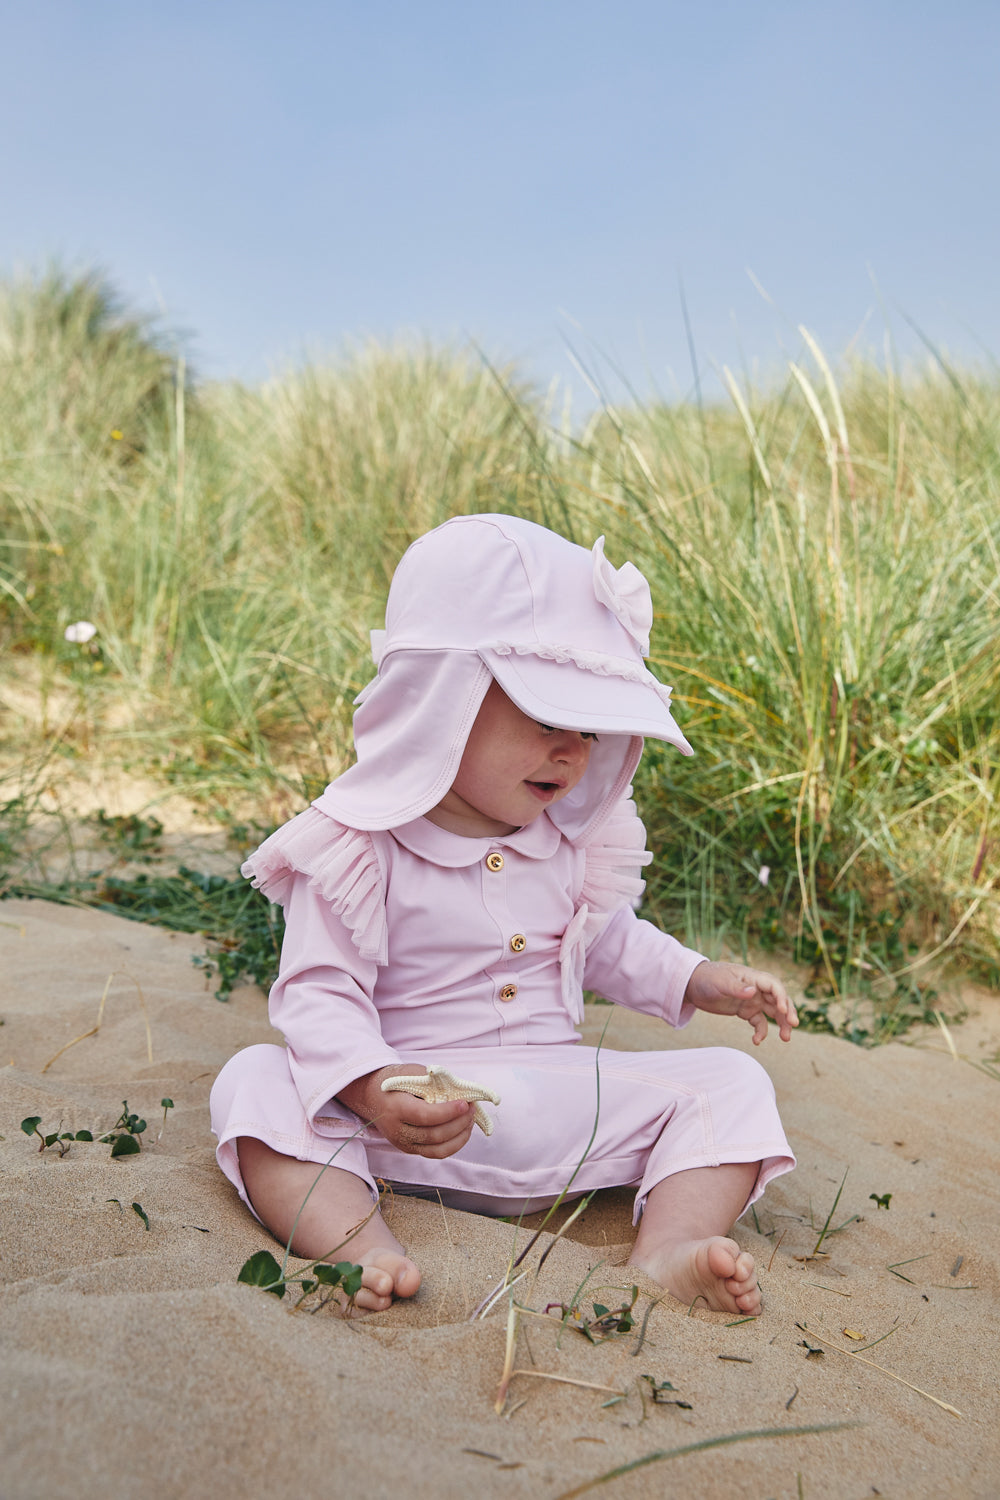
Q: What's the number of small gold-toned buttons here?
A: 3